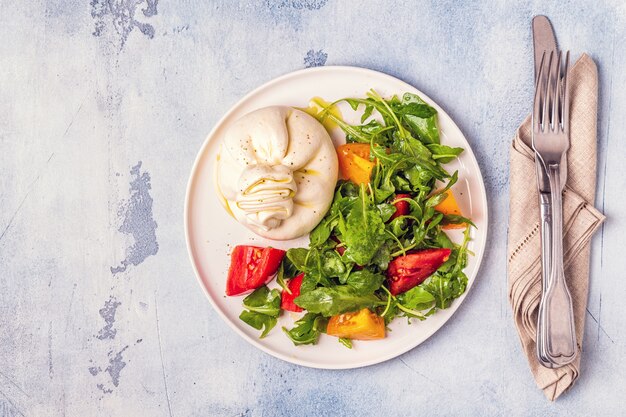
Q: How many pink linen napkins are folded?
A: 1